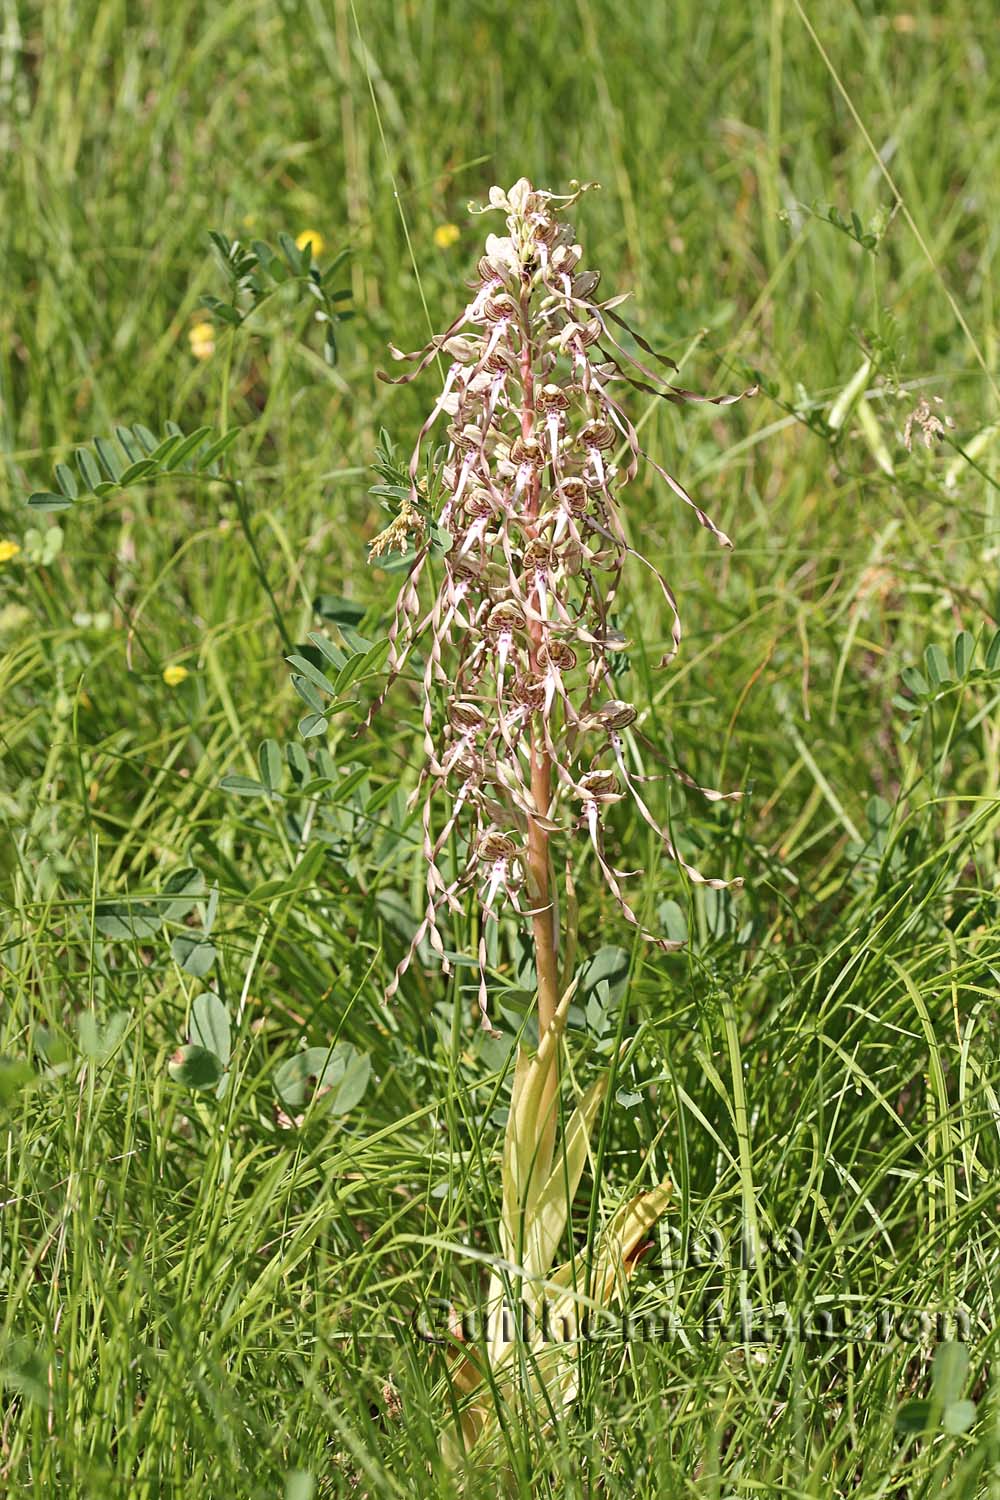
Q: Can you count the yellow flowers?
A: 5